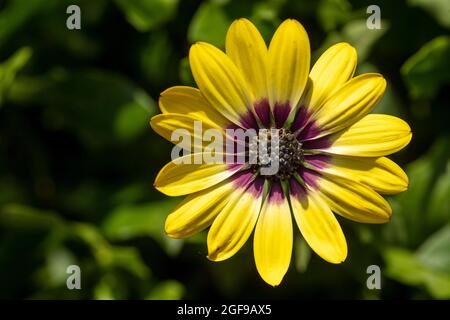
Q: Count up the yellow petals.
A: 15